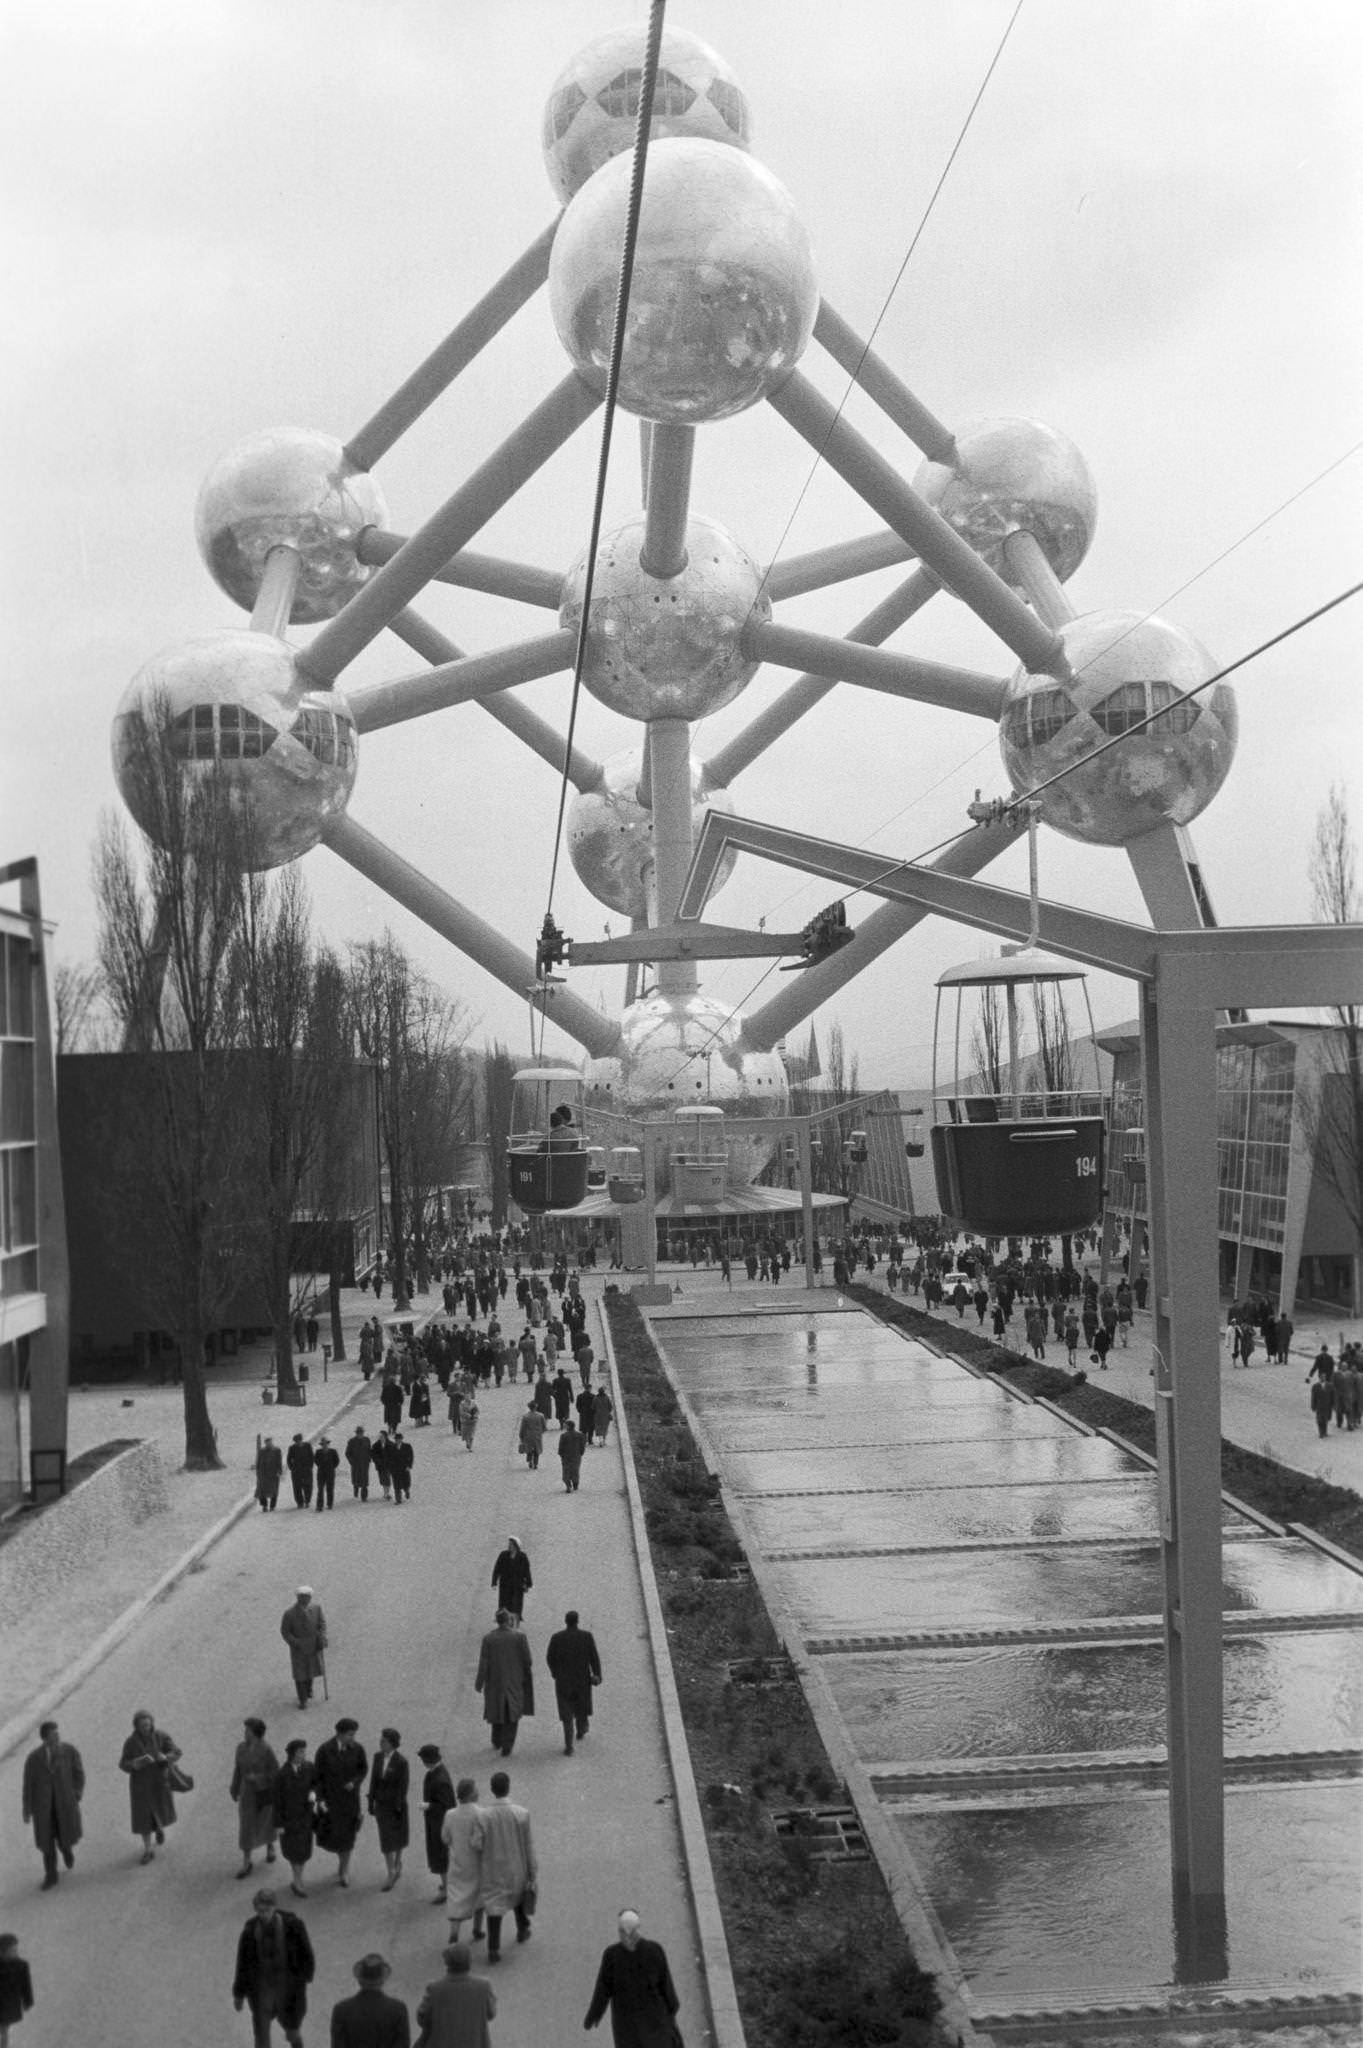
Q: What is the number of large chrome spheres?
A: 9